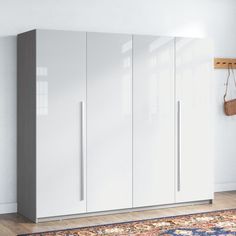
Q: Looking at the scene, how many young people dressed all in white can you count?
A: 0